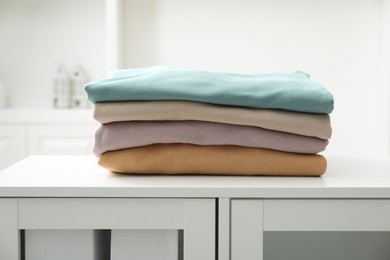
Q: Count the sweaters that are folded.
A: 4